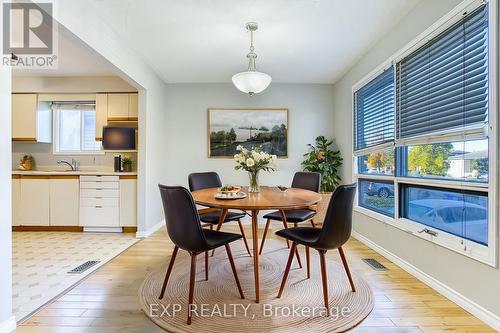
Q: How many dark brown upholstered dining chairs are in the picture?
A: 4